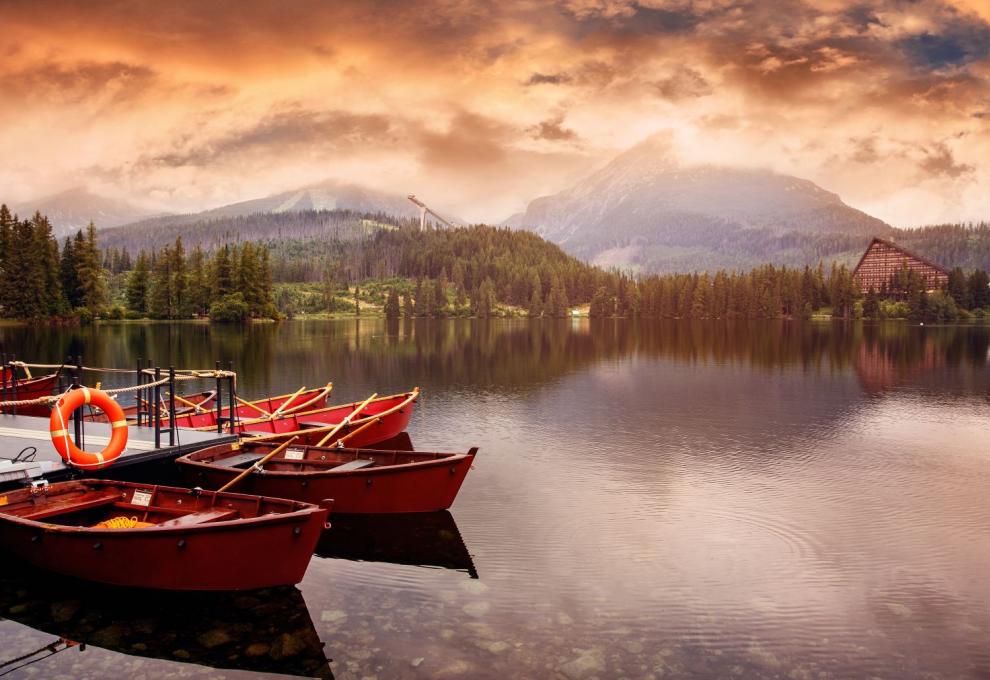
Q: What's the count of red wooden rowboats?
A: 6